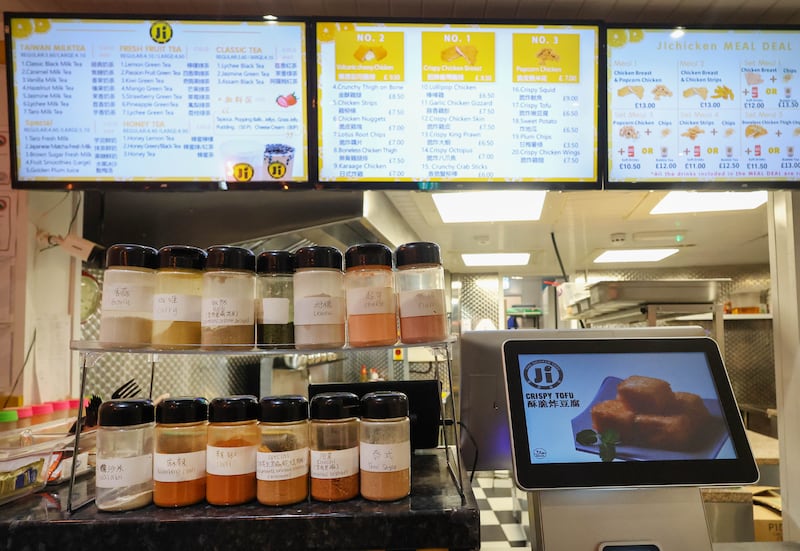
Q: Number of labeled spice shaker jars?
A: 13